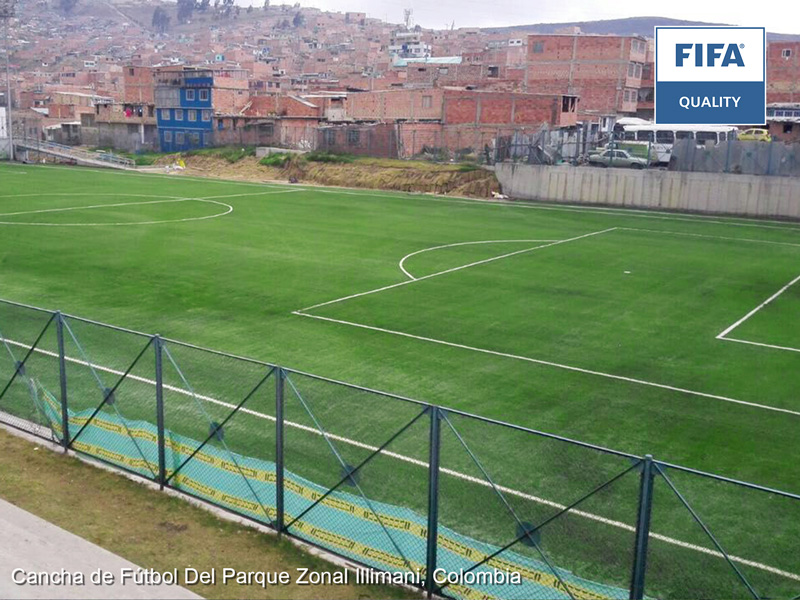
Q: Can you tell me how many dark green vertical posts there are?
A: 5